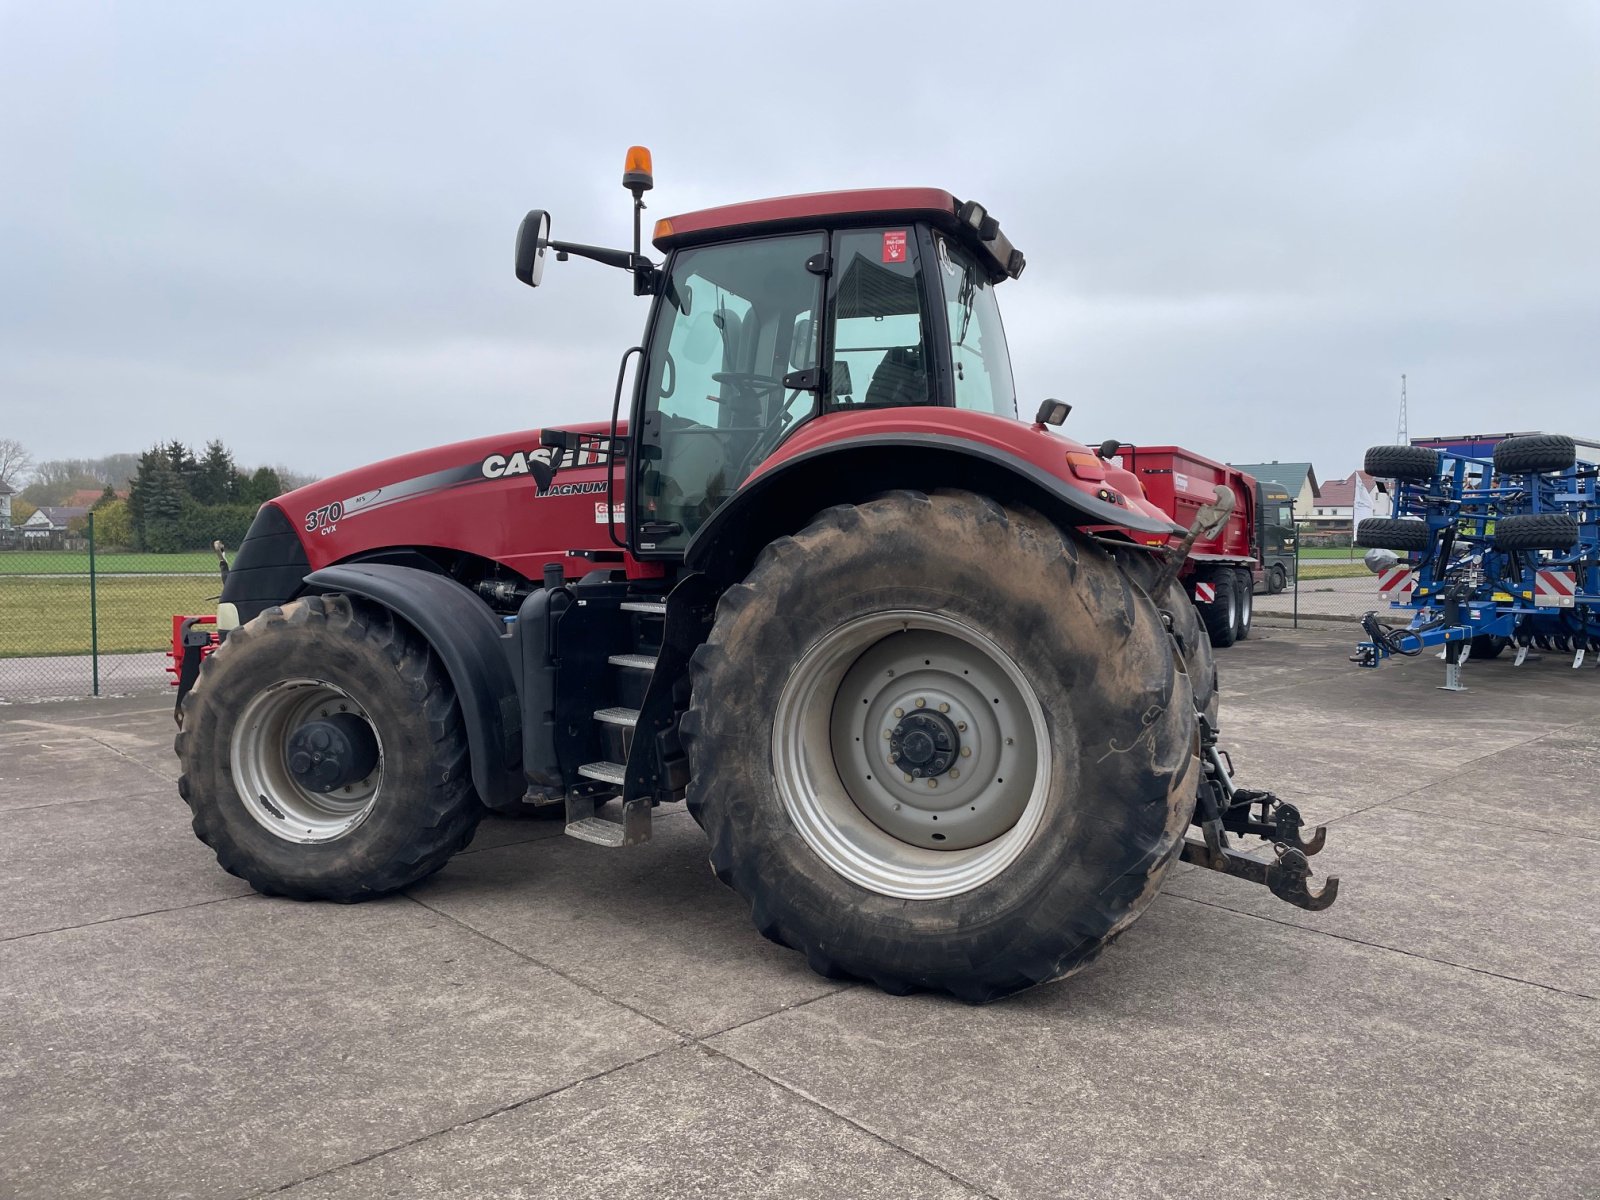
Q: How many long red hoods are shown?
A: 1